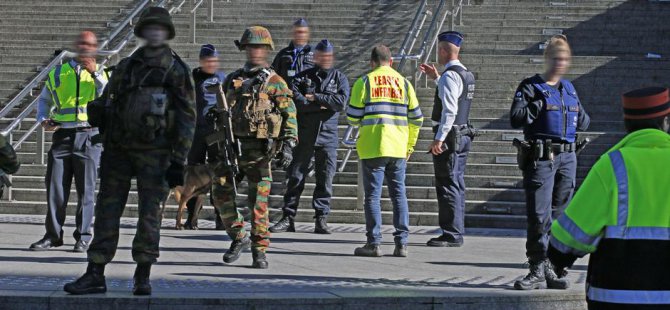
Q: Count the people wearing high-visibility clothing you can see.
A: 3